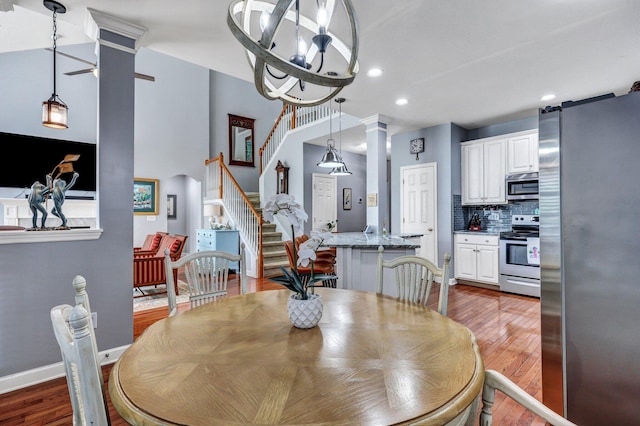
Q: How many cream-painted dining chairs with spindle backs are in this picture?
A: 4